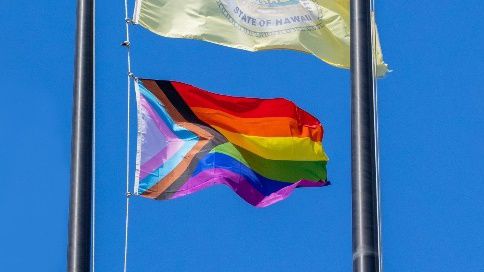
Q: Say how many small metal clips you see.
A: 4